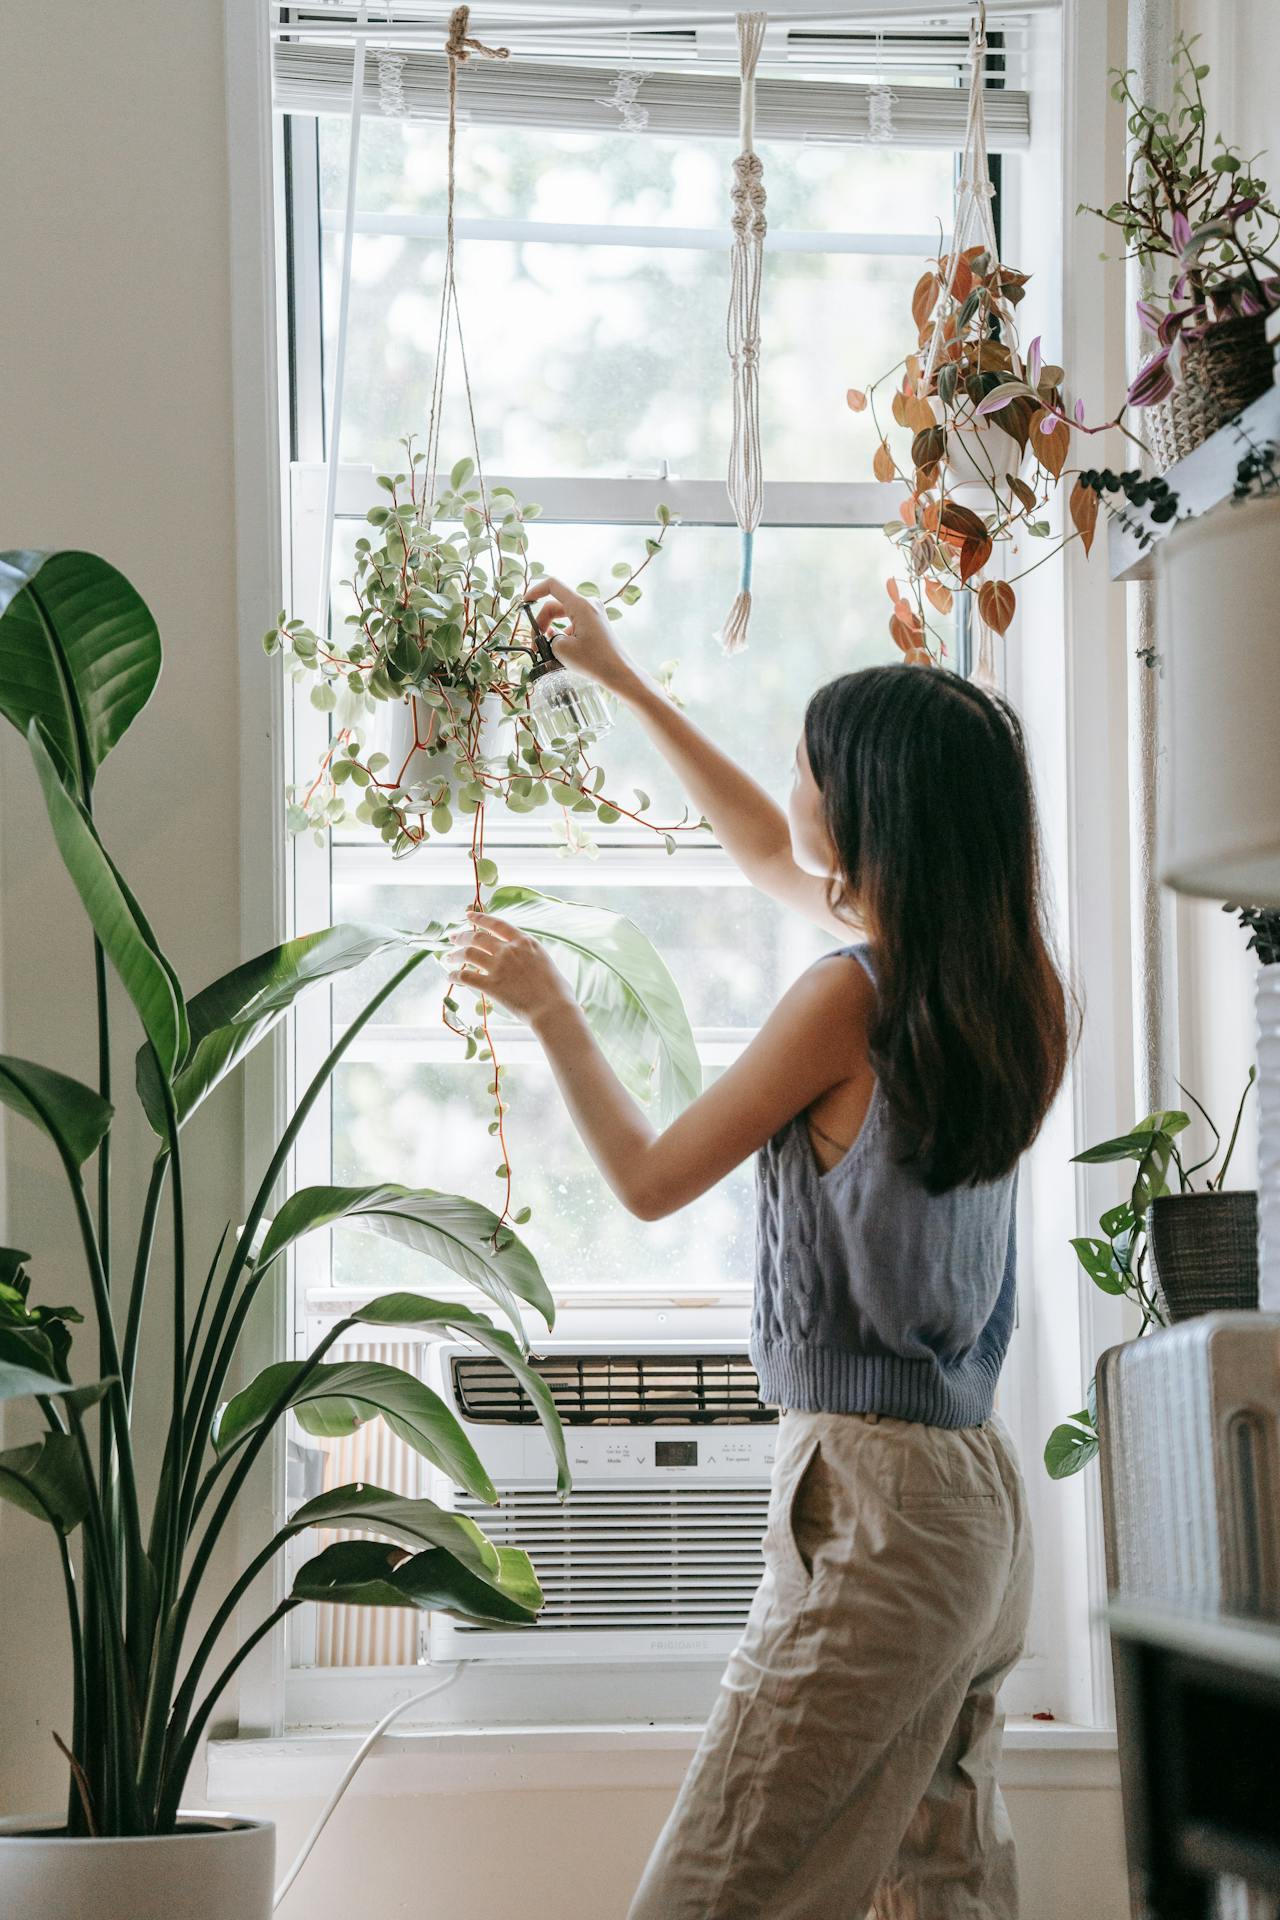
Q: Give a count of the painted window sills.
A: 1